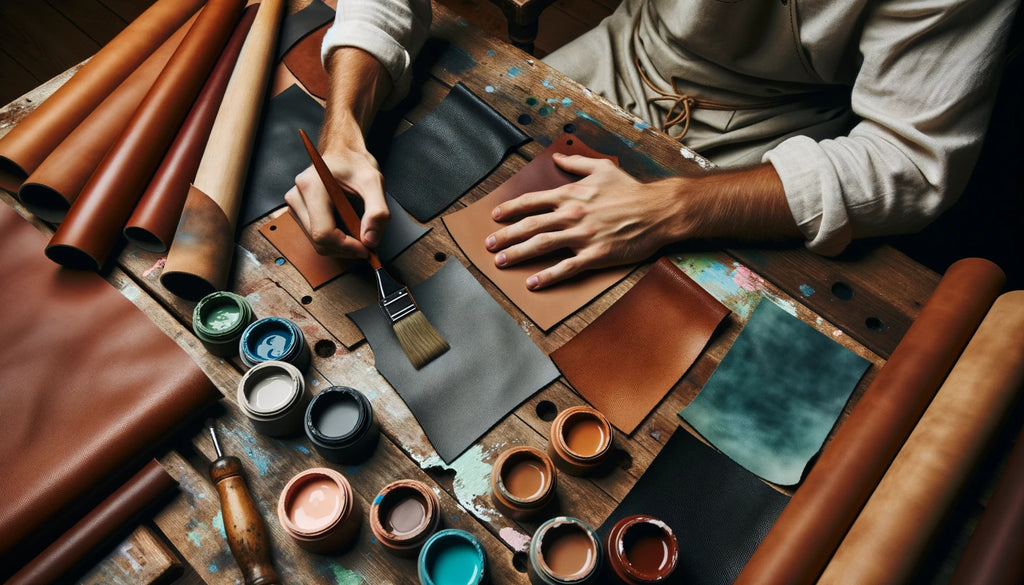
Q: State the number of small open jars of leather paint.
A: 11